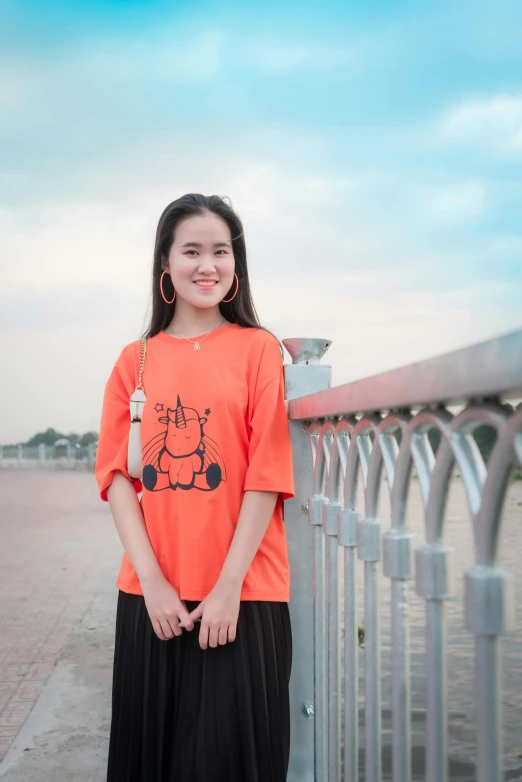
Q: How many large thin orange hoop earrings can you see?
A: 2